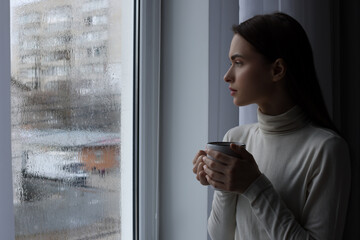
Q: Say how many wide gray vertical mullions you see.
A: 1